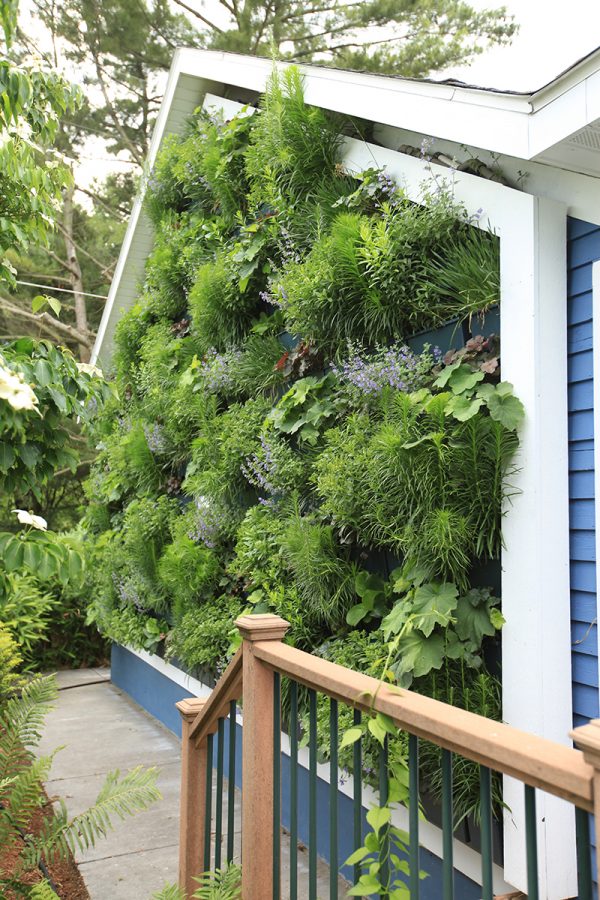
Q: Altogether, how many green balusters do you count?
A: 14